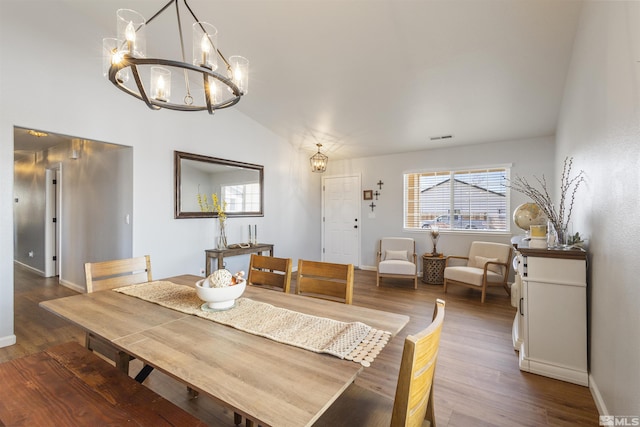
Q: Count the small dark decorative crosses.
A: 3